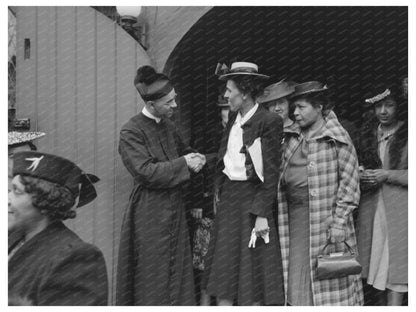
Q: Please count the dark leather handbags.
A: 1